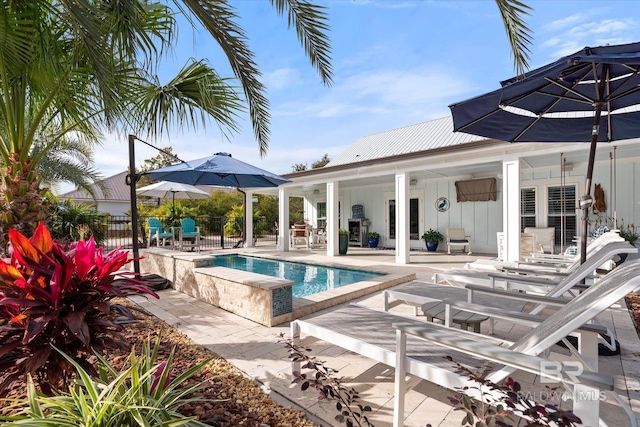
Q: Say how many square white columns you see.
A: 5